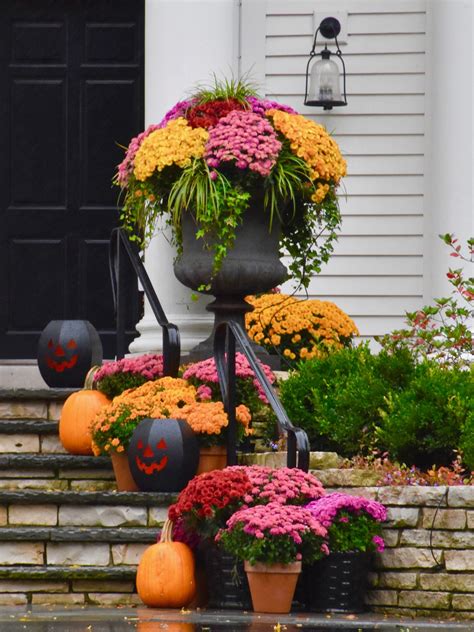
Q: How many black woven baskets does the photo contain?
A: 2